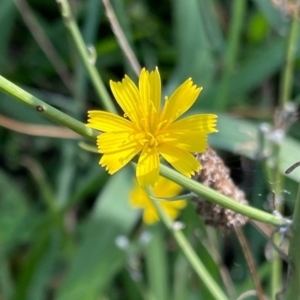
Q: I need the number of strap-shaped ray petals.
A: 10